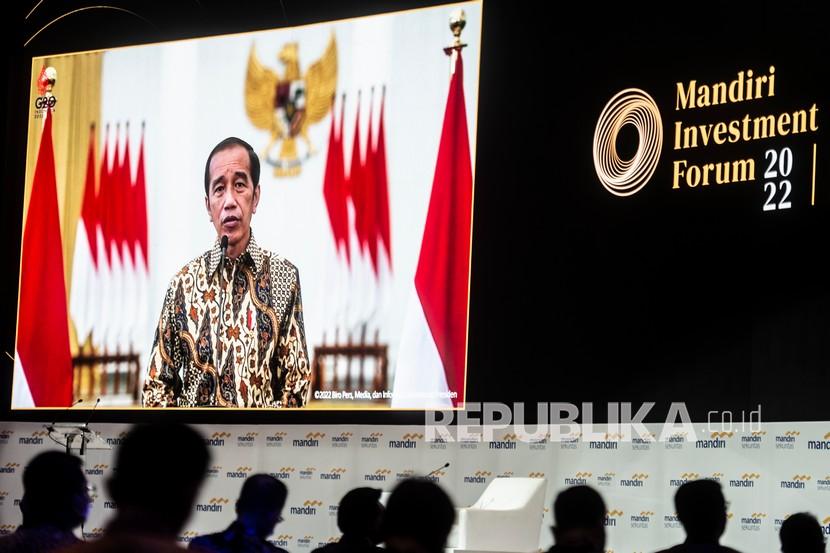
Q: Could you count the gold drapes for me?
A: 1